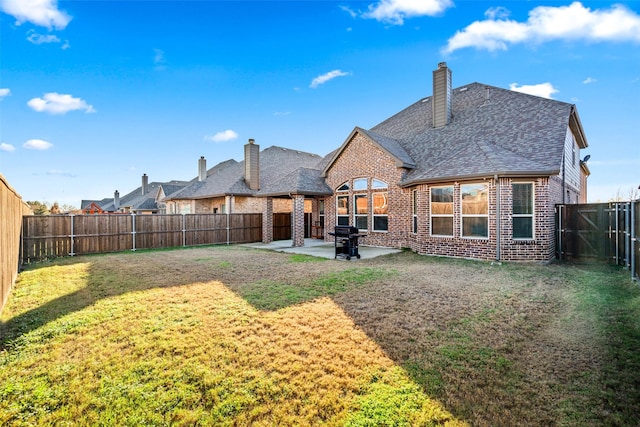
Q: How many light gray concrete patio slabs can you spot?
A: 1